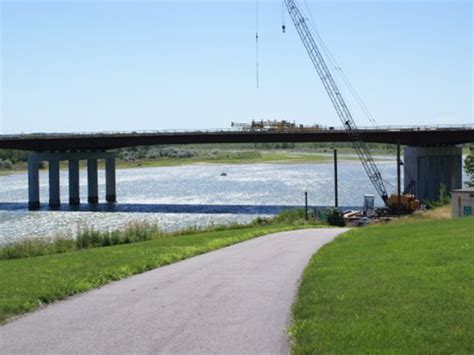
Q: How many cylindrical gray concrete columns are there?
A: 5